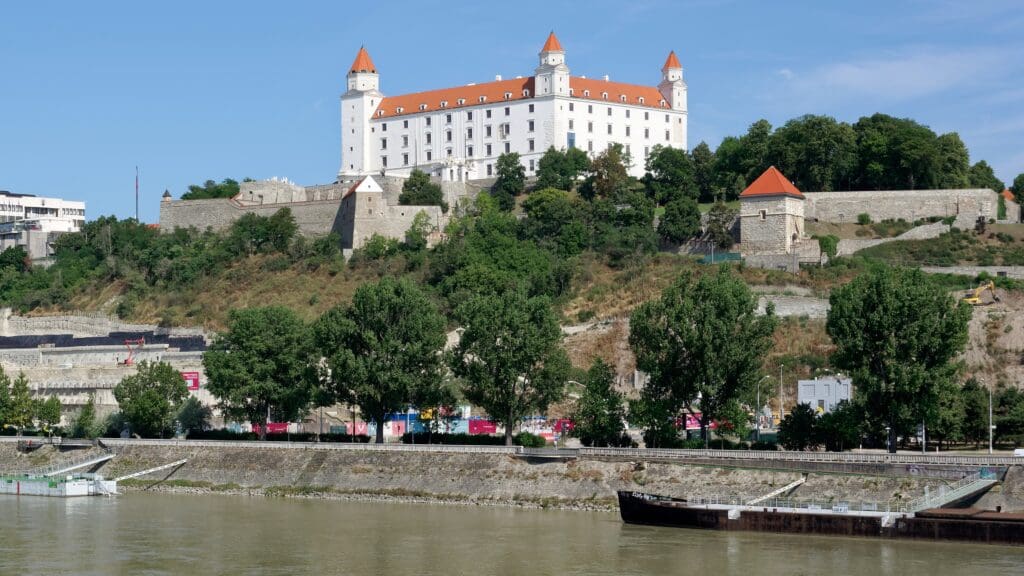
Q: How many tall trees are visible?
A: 5